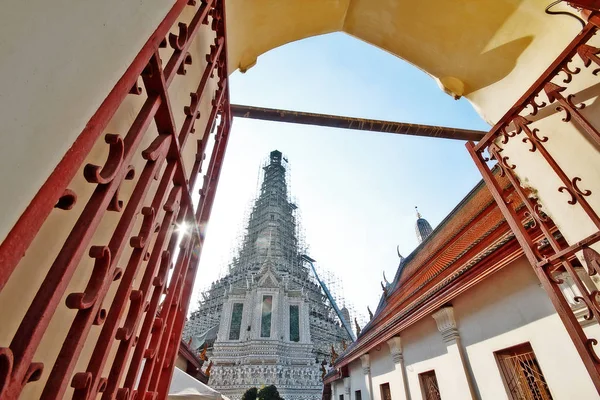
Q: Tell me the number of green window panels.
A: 3